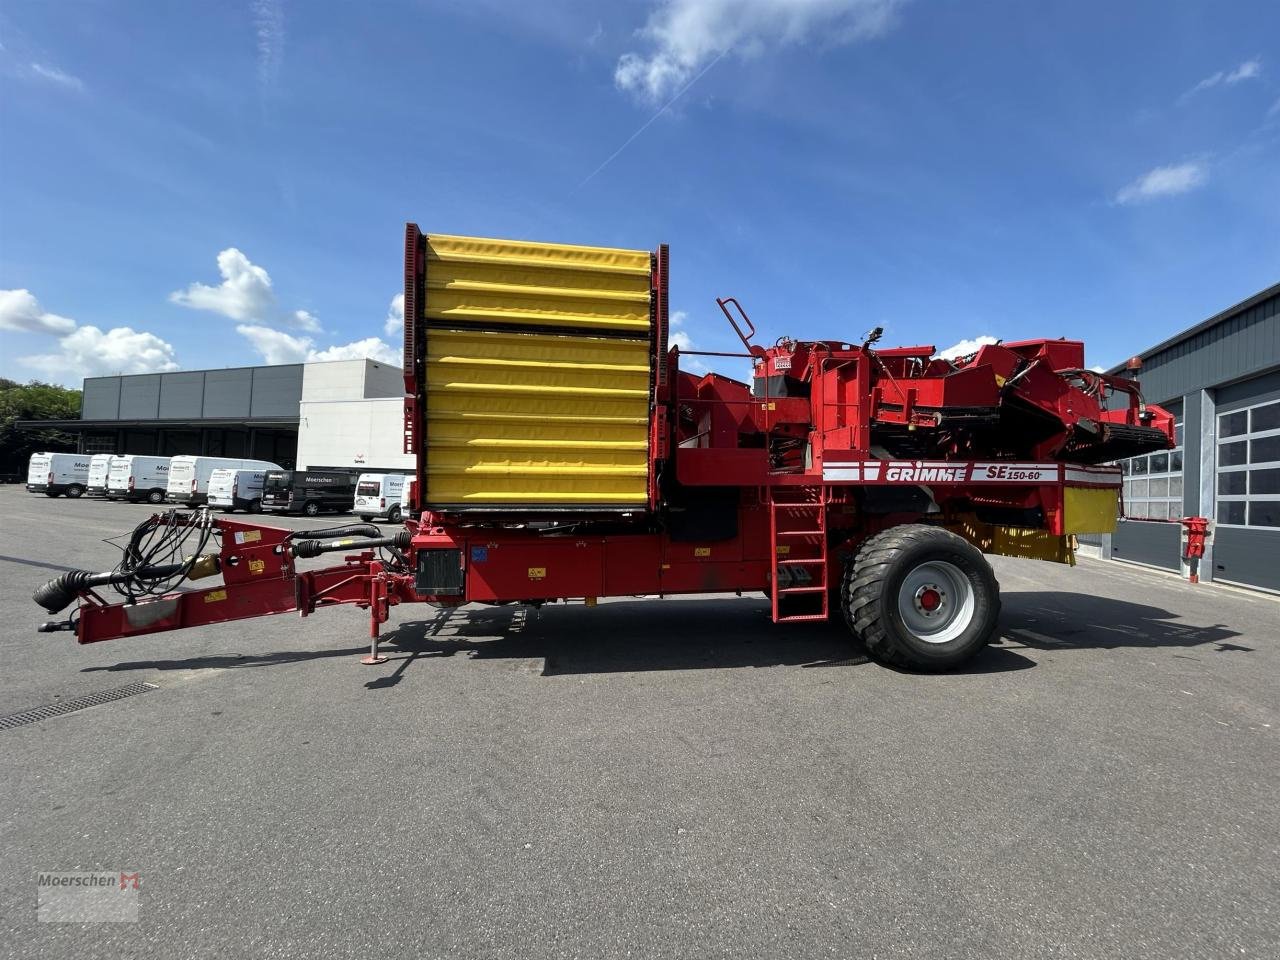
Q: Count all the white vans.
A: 7